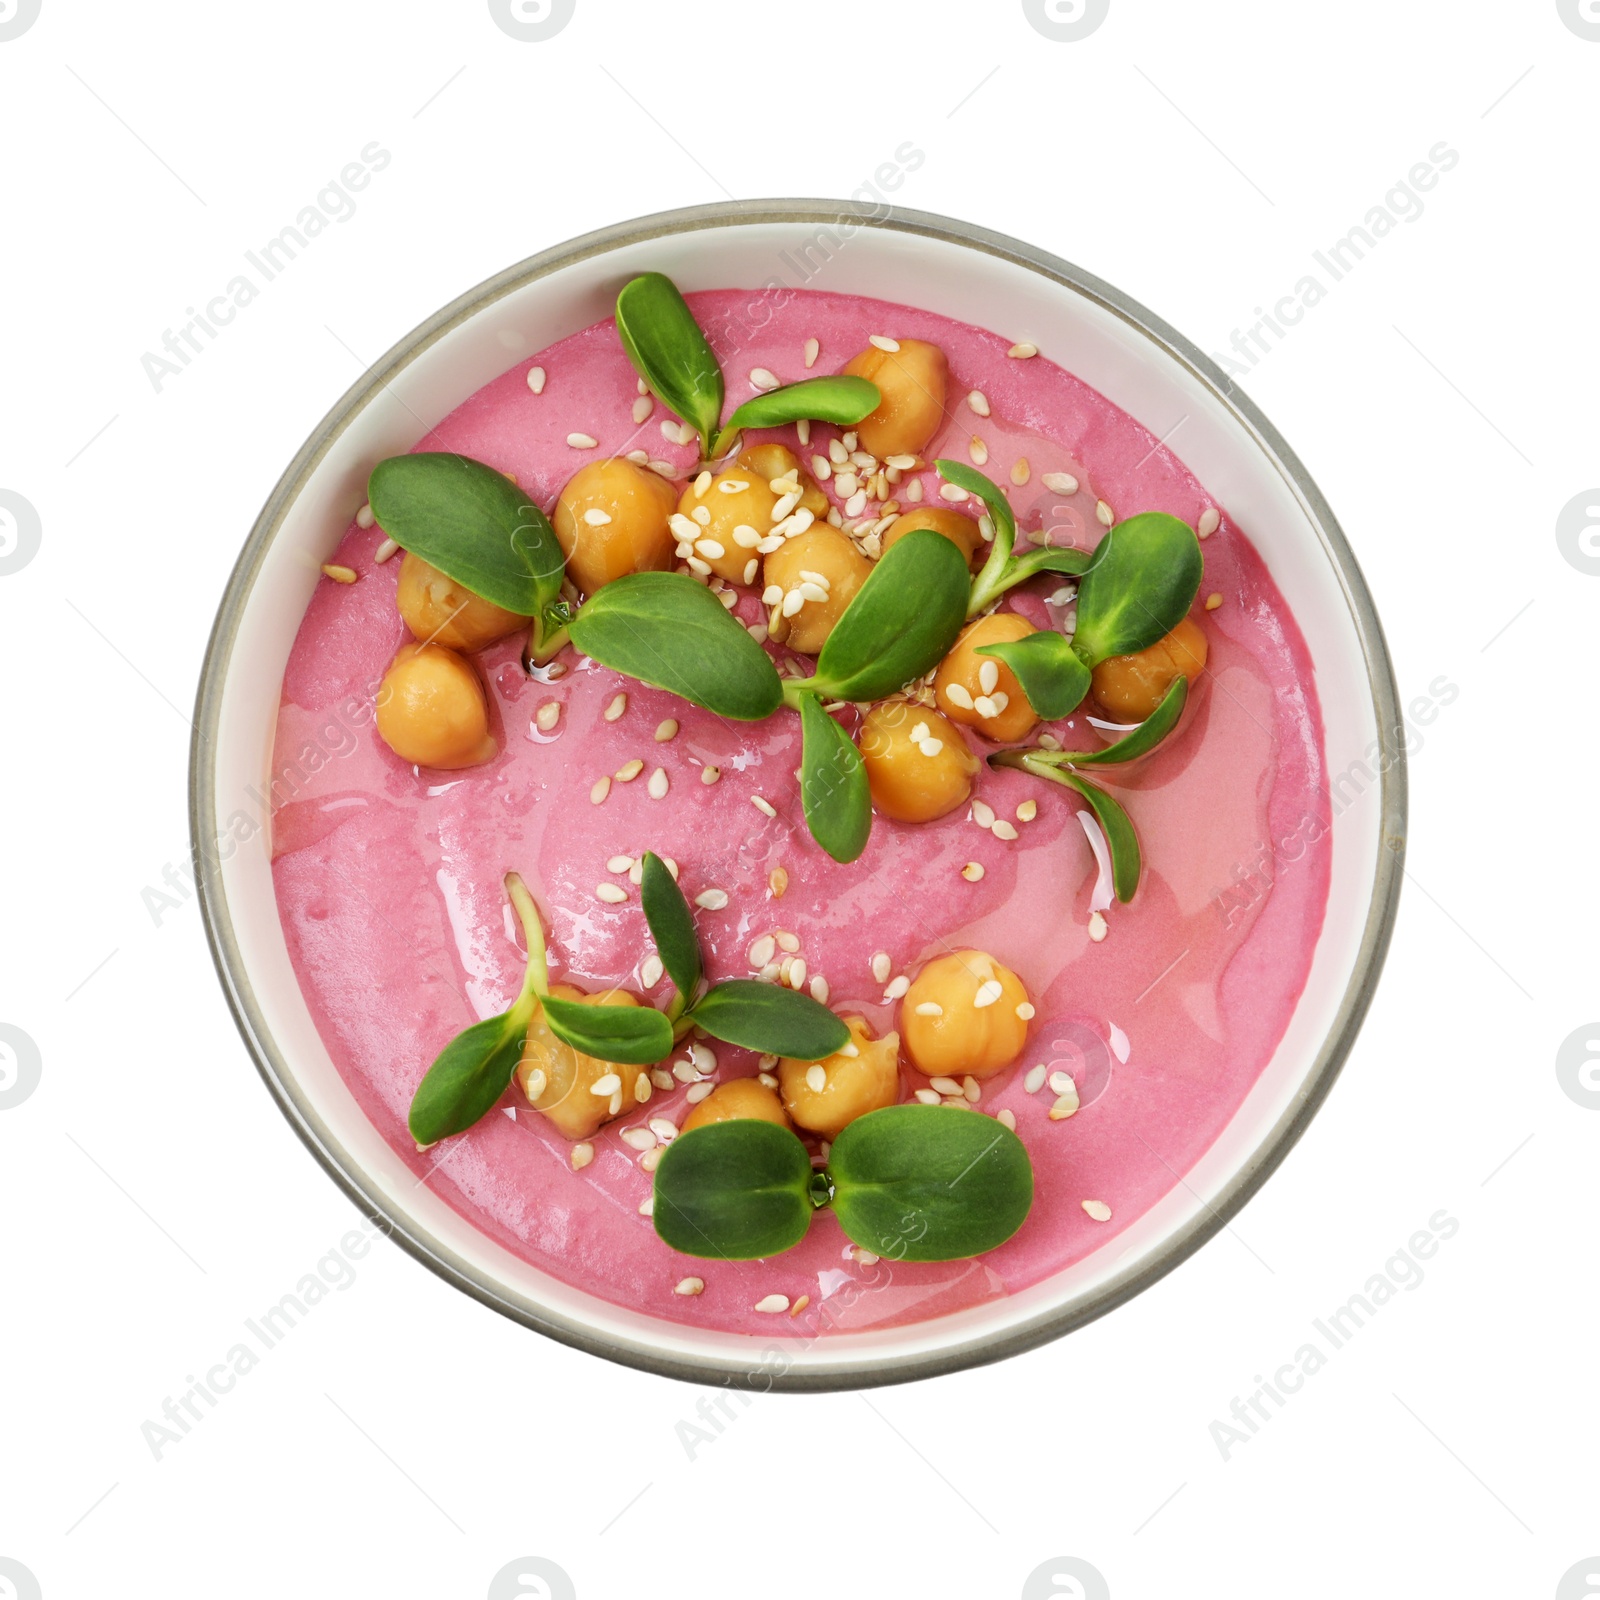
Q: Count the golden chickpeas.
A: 15